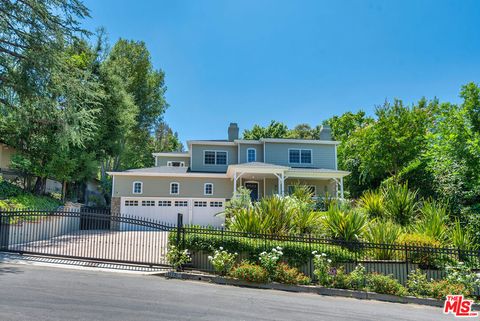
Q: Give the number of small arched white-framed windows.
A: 4